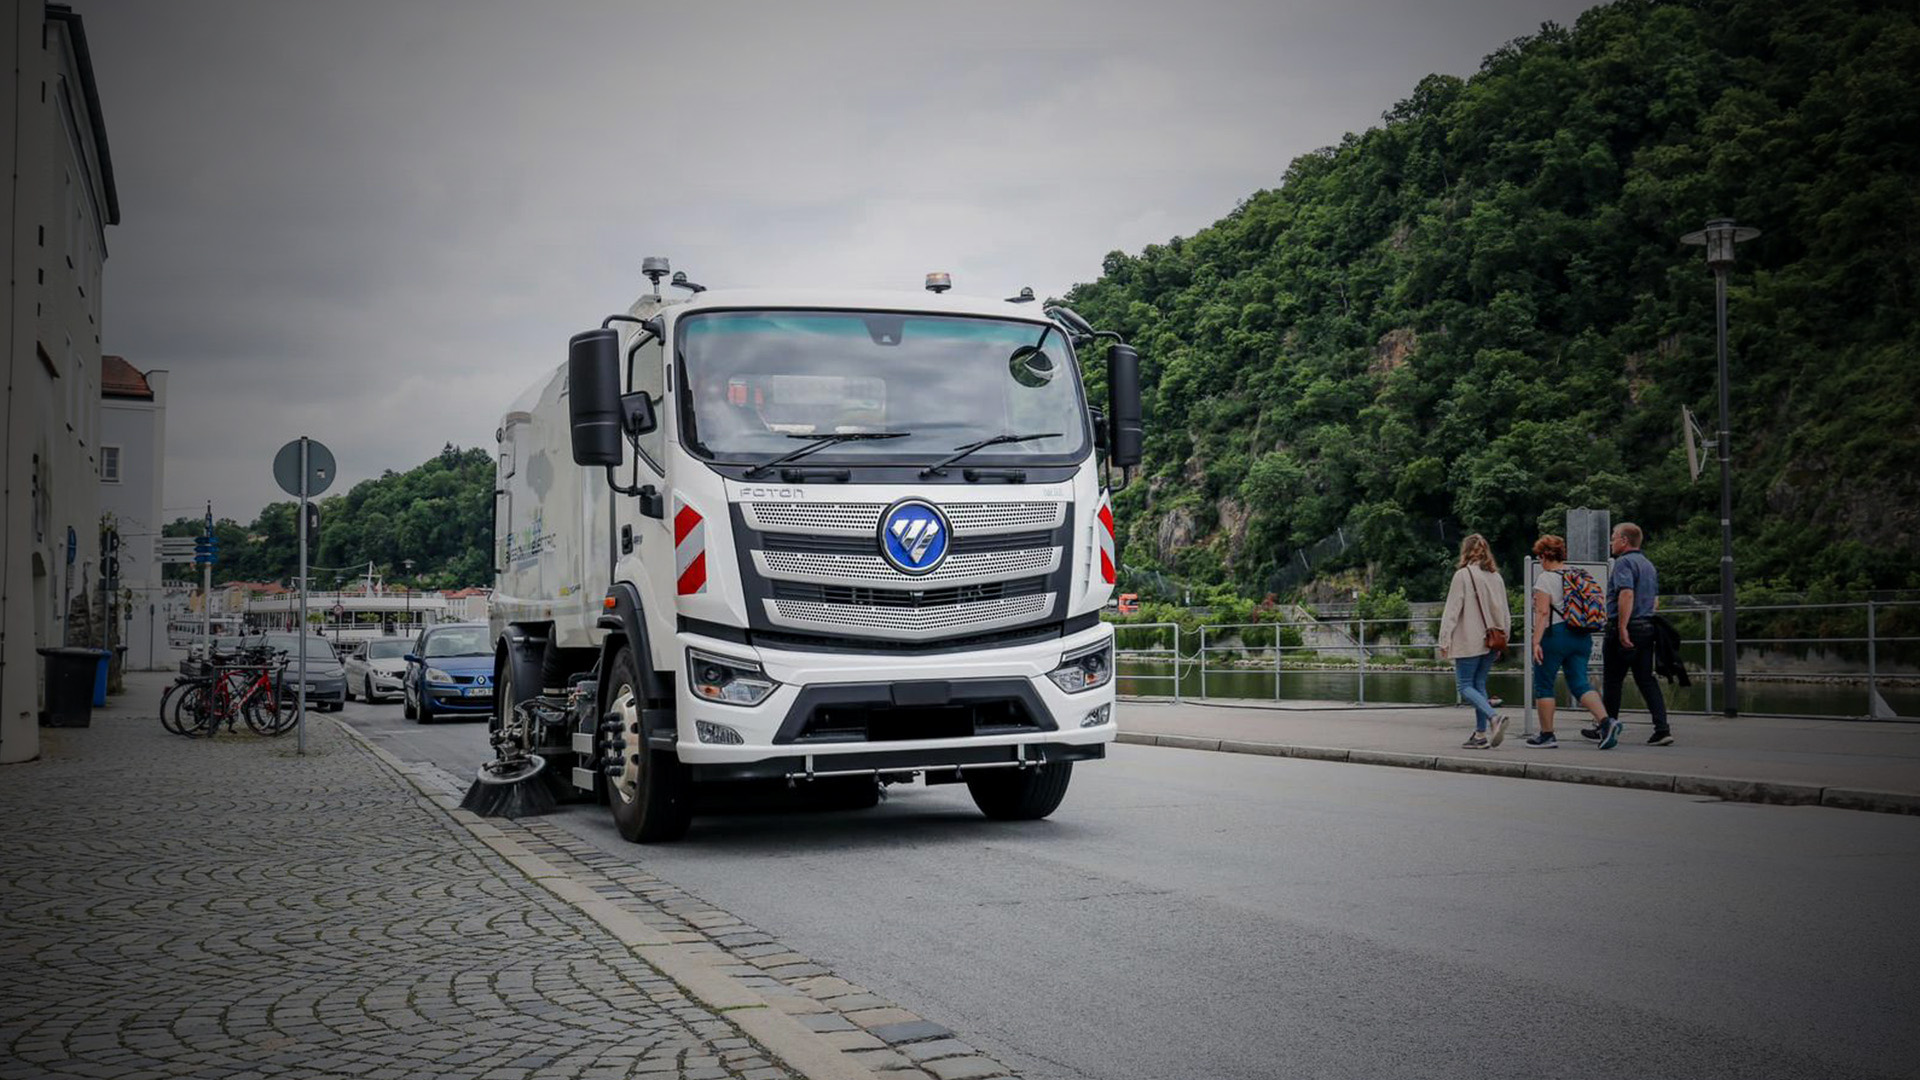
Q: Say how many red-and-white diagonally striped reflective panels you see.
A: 2